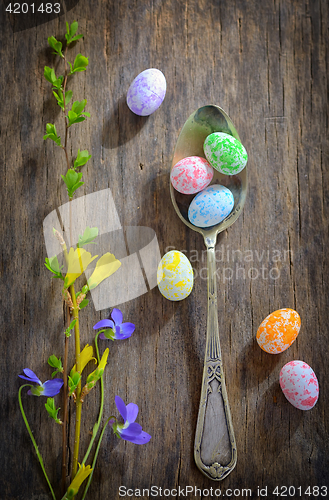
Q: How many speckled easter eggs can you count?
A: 7